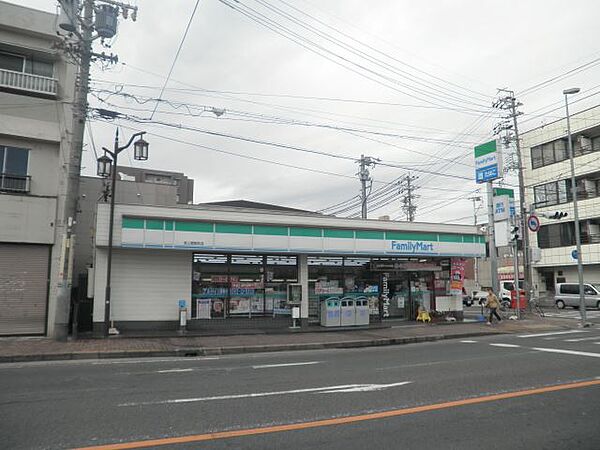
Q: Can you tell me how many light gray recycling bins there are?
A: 3